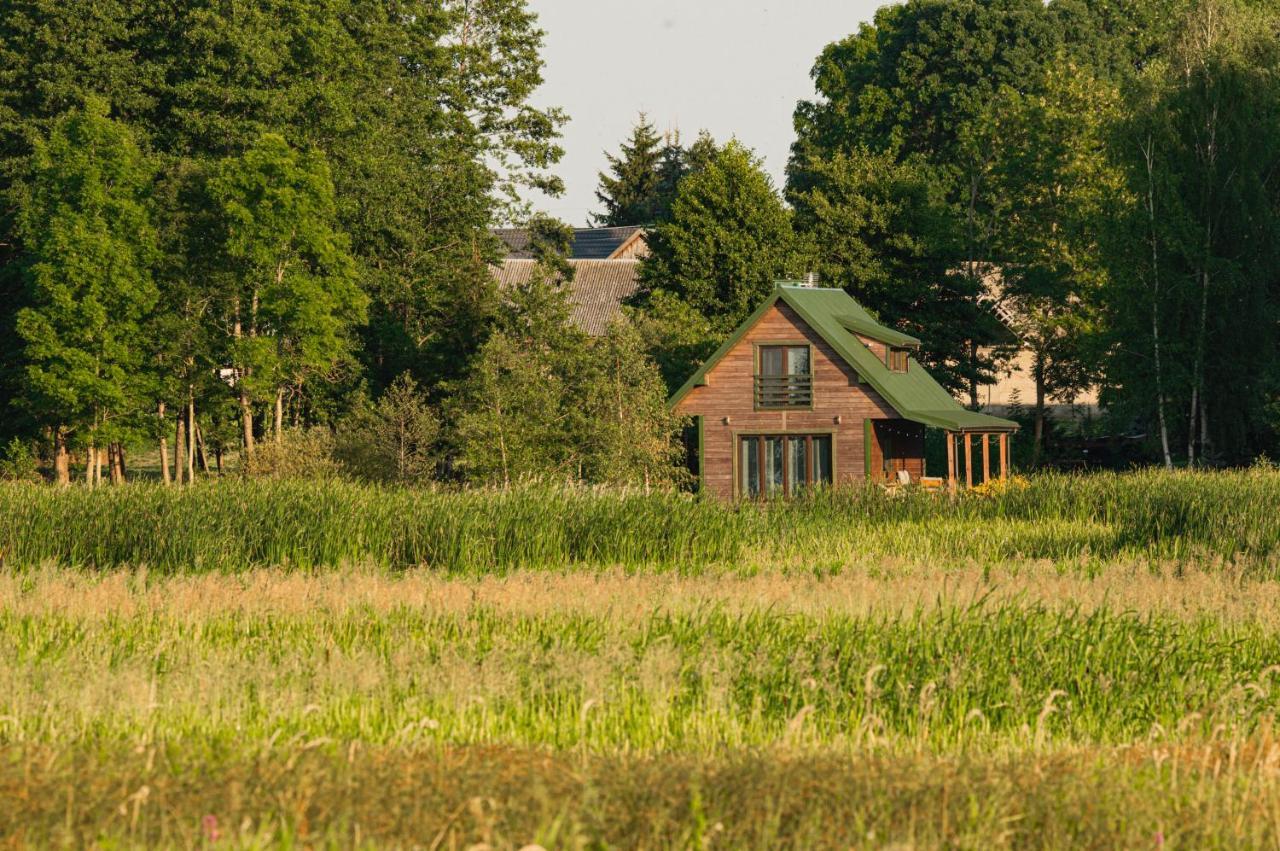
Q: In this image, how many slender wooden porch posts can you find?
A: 4